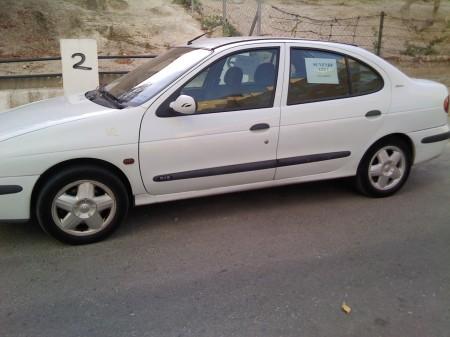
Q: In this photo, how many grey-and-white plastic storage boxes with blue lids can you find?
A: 0